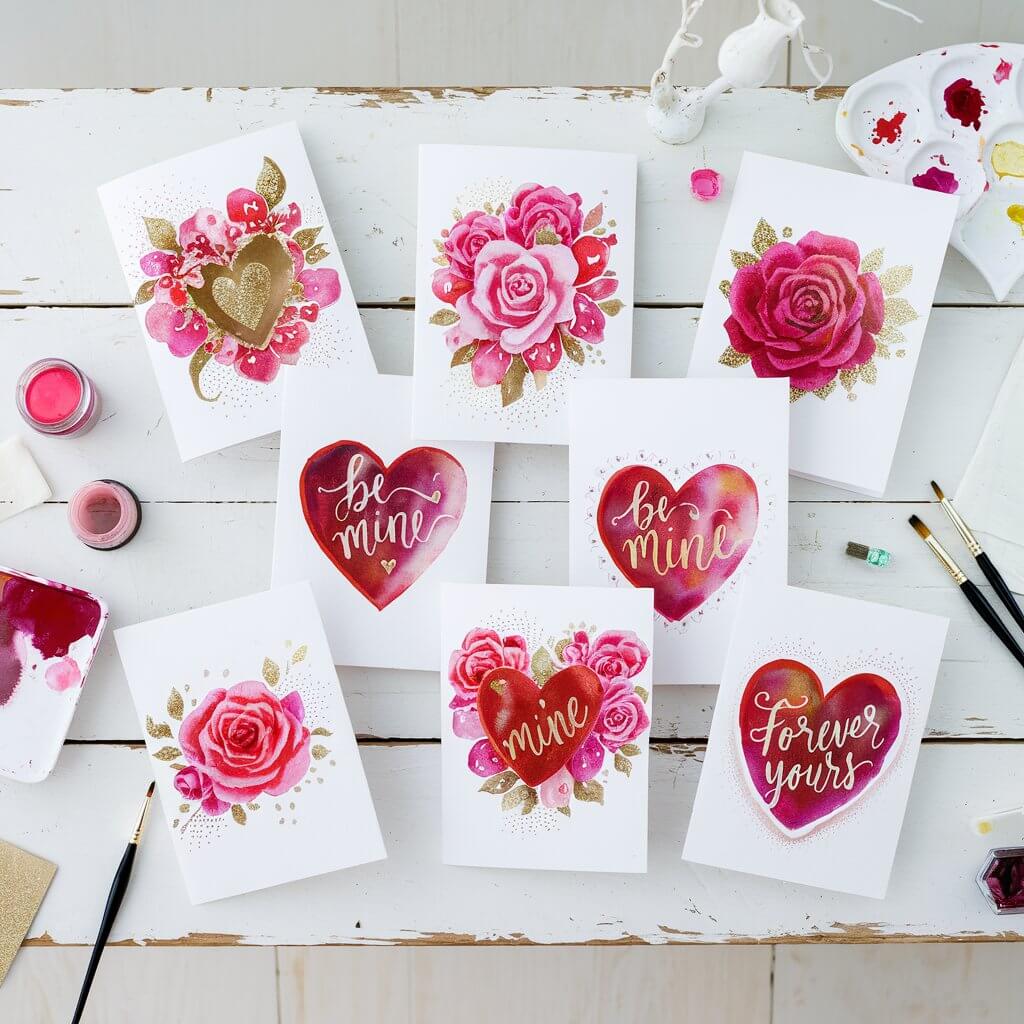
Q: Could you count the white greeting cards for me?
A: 8